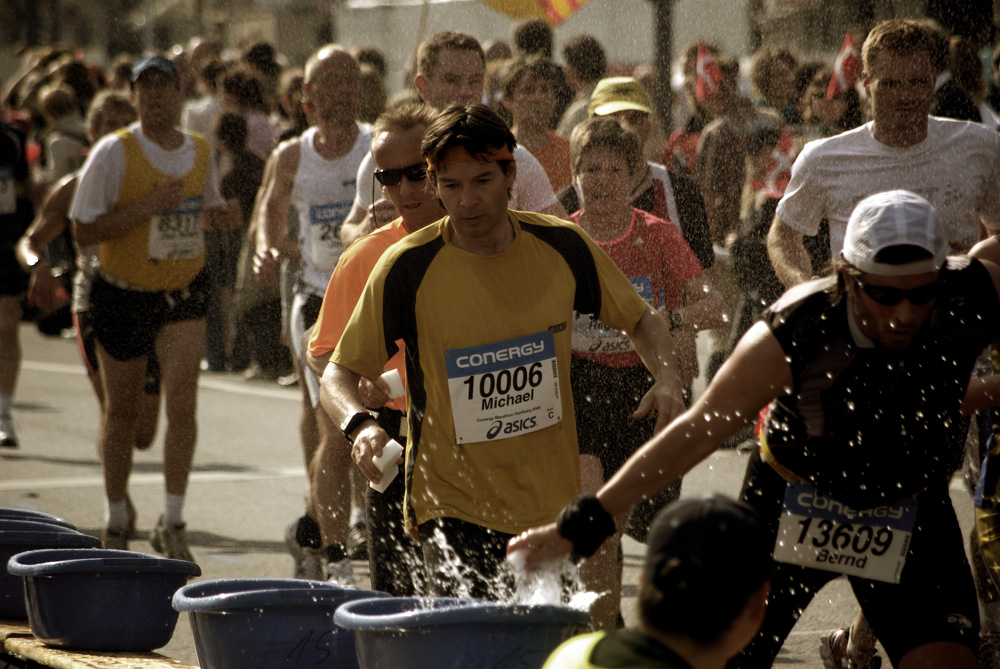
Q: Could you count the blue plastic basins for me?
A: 5